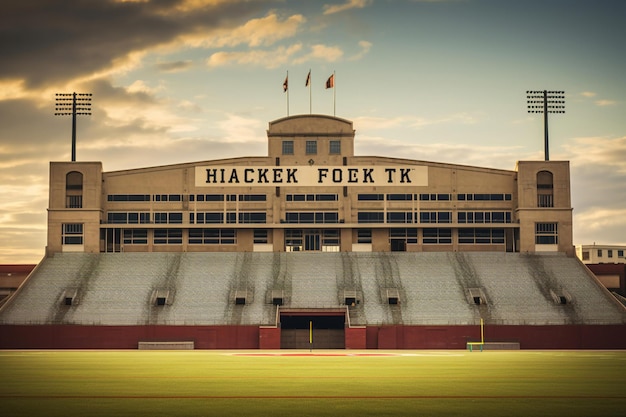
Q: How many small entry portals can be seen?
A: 8